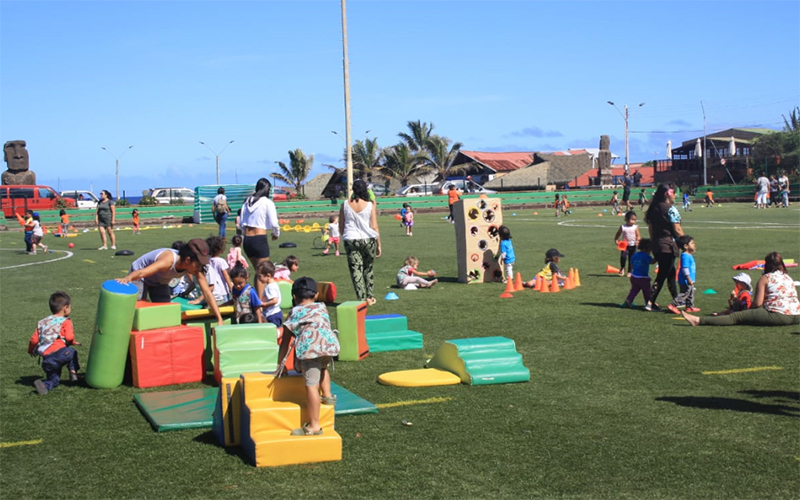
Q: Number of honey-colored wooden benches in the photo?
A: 0